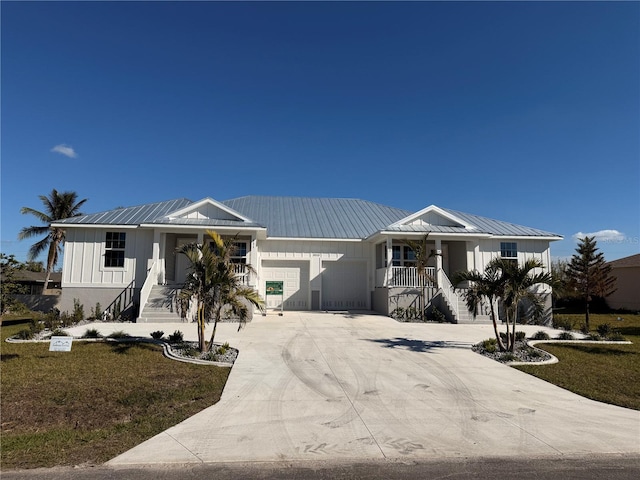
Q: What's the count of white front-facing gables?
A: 2